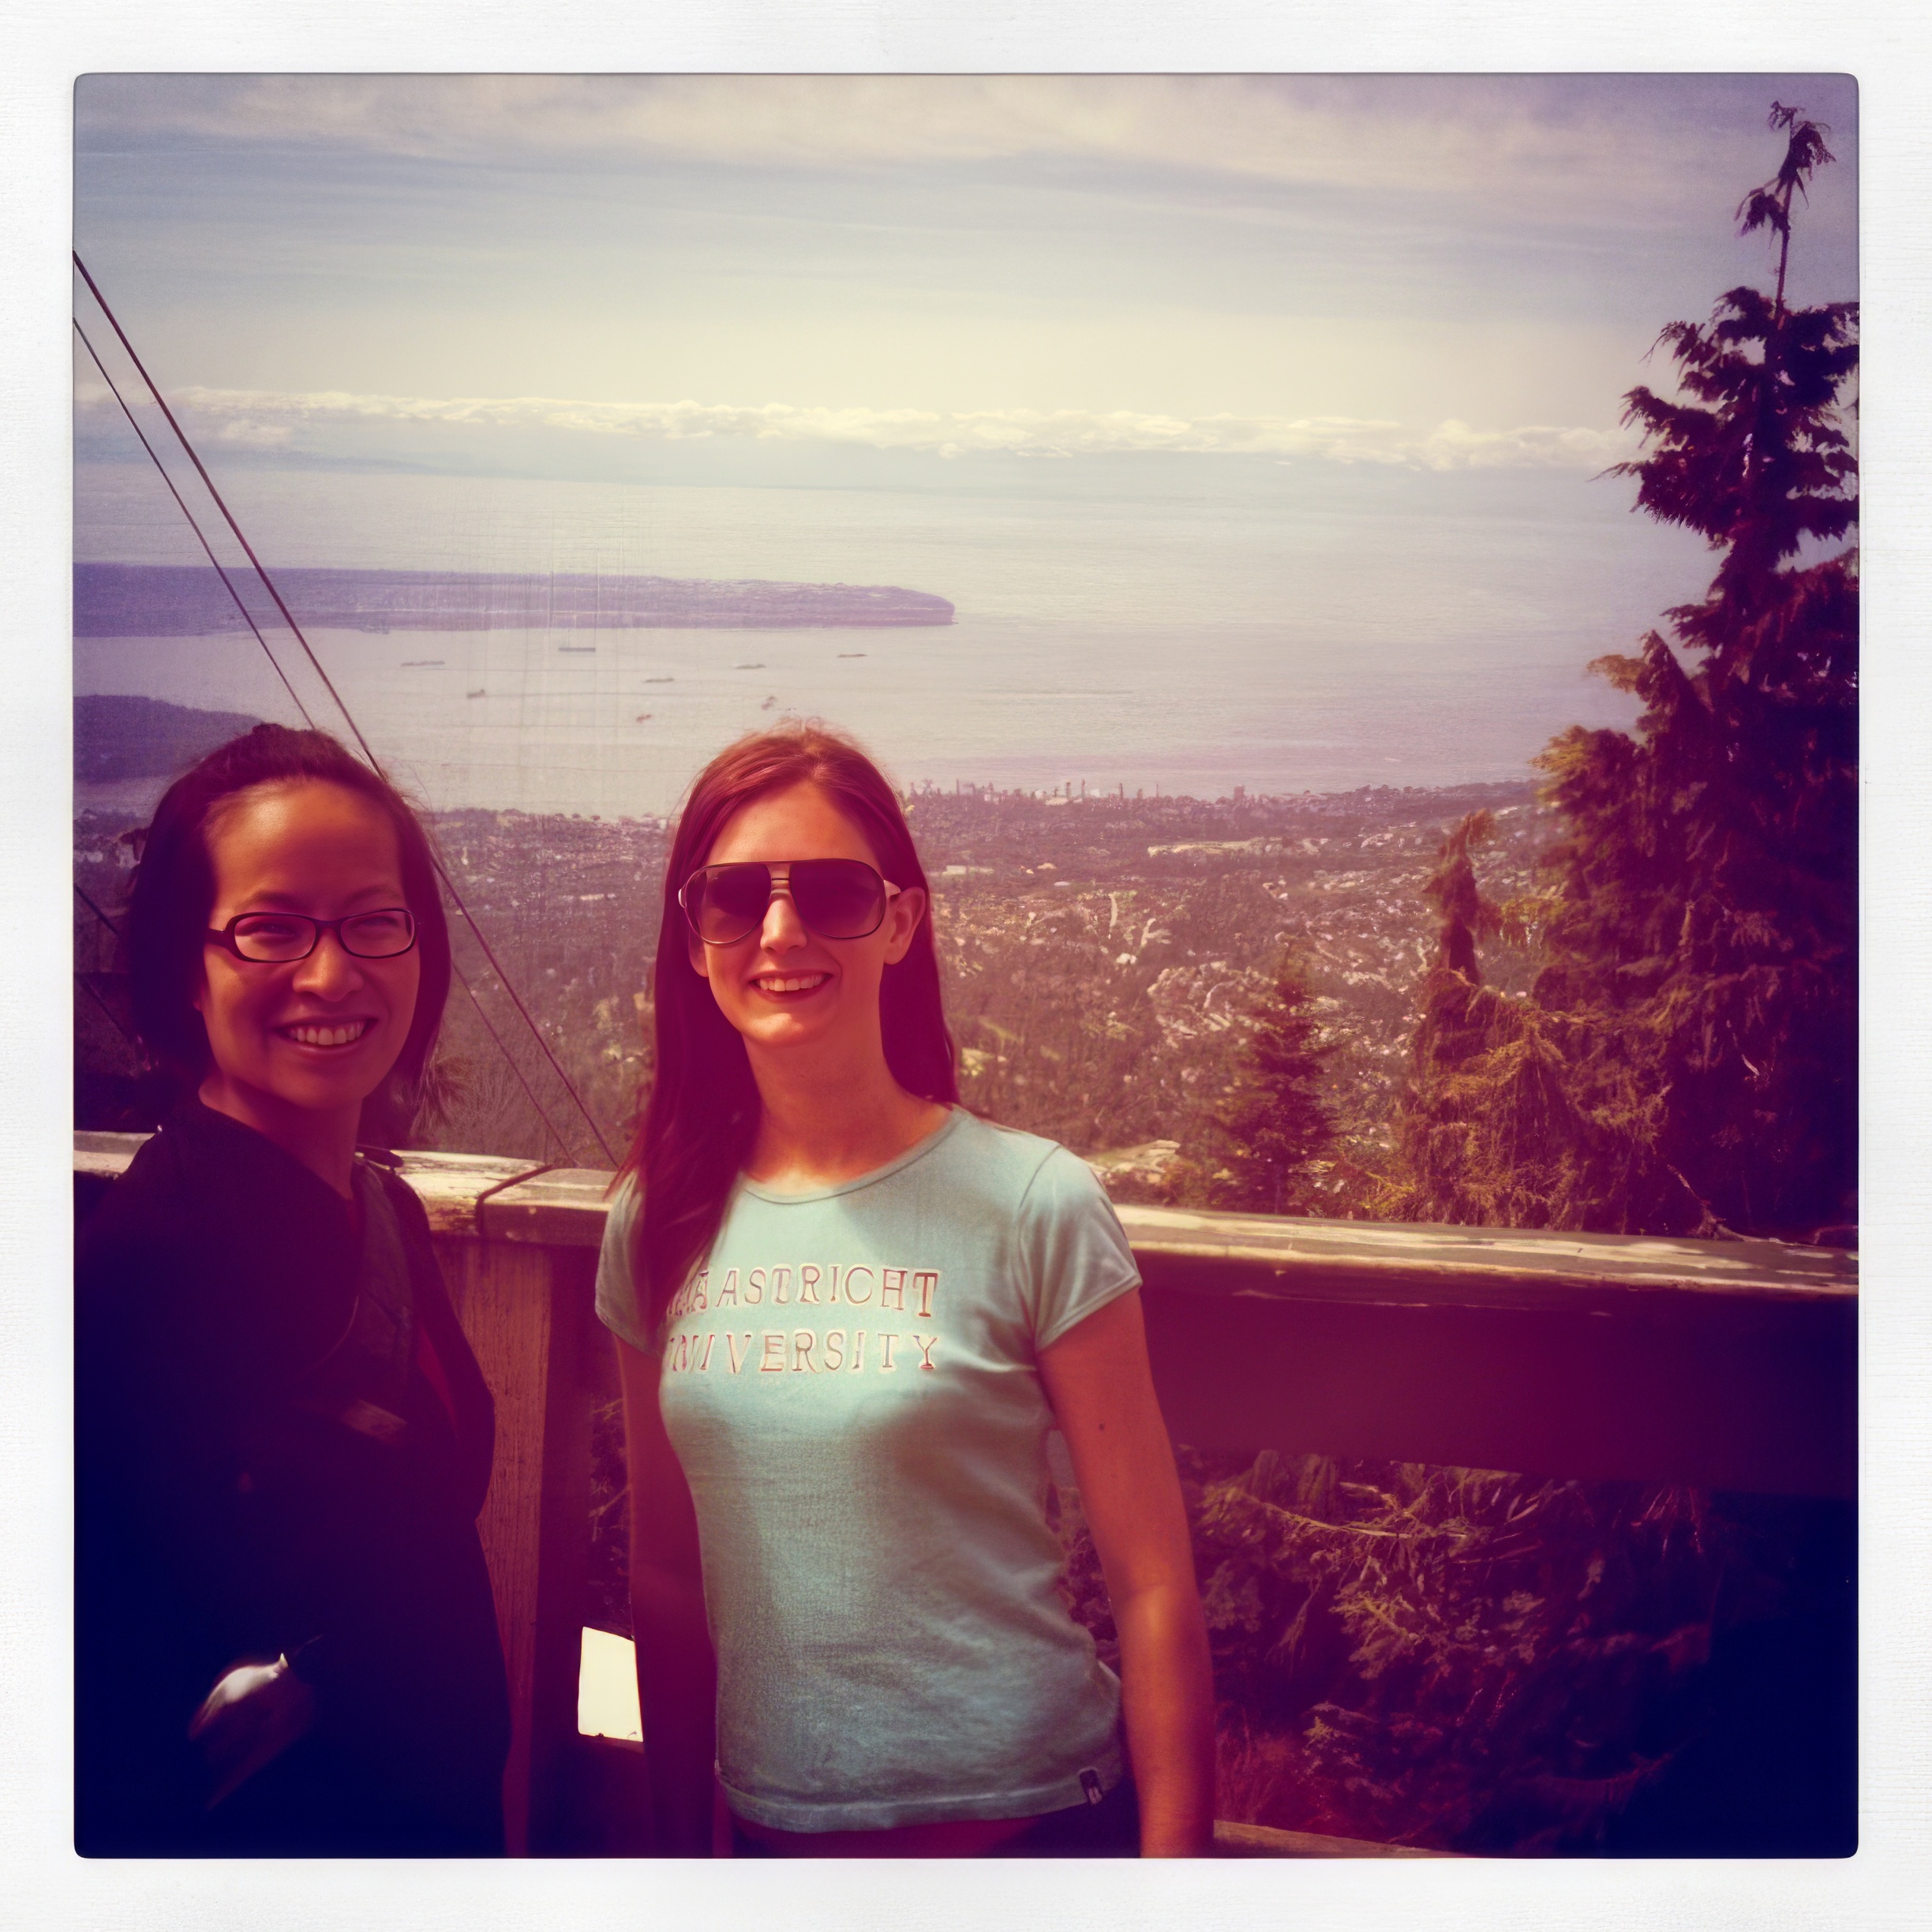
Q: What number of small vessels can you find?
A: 8